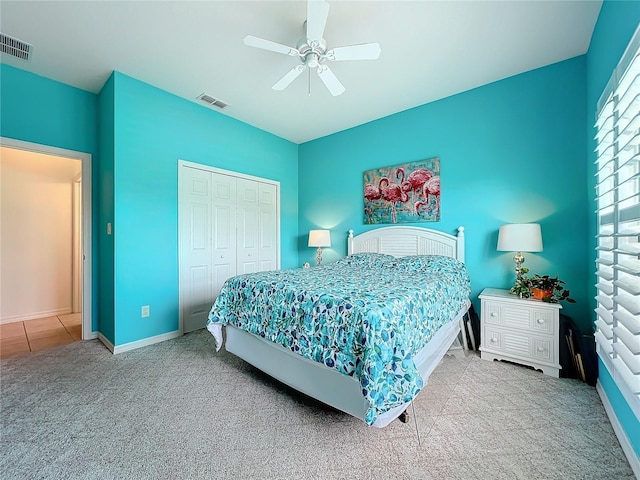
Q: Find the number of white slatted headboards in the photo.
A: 1